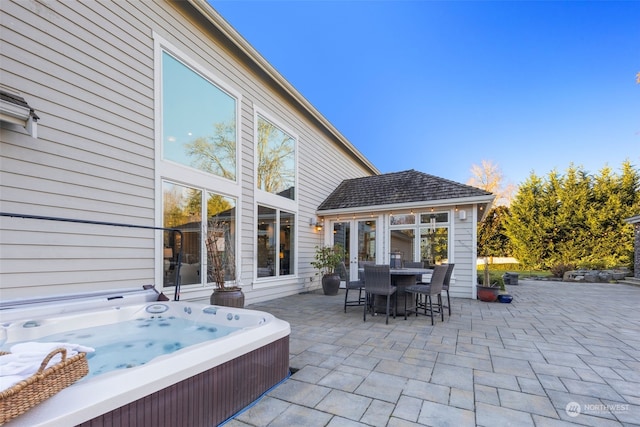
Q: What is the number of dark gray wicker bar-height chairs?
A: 6